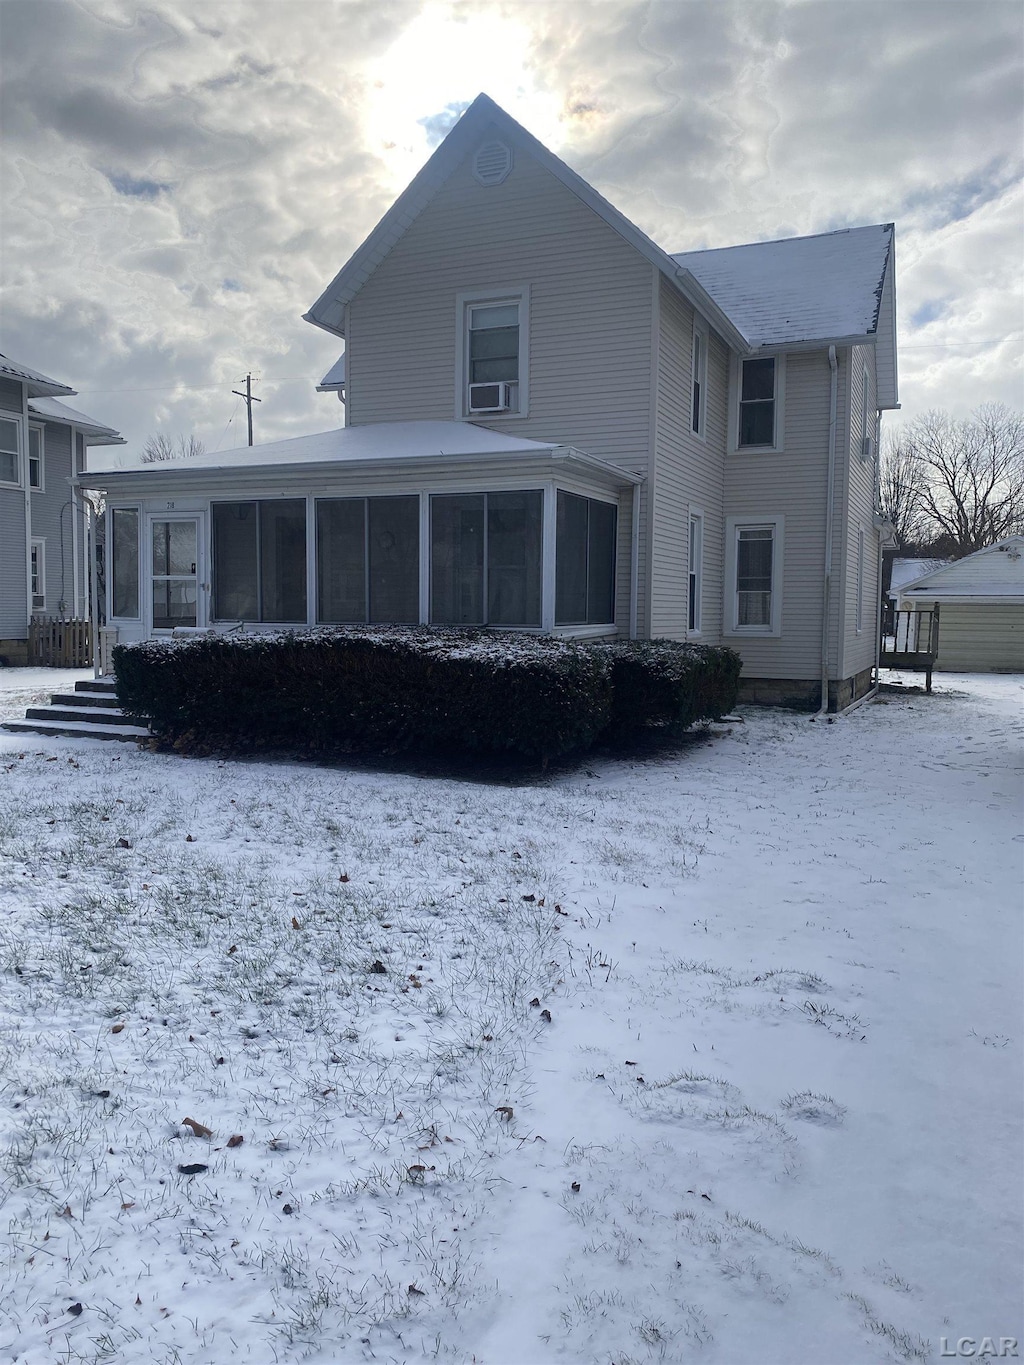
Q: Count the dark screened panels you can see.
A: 8